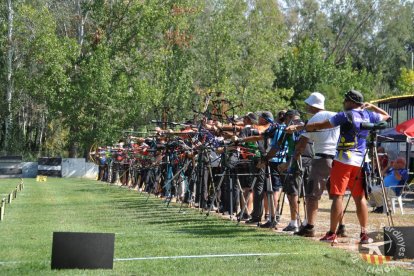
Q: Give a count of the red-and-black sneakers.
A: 2